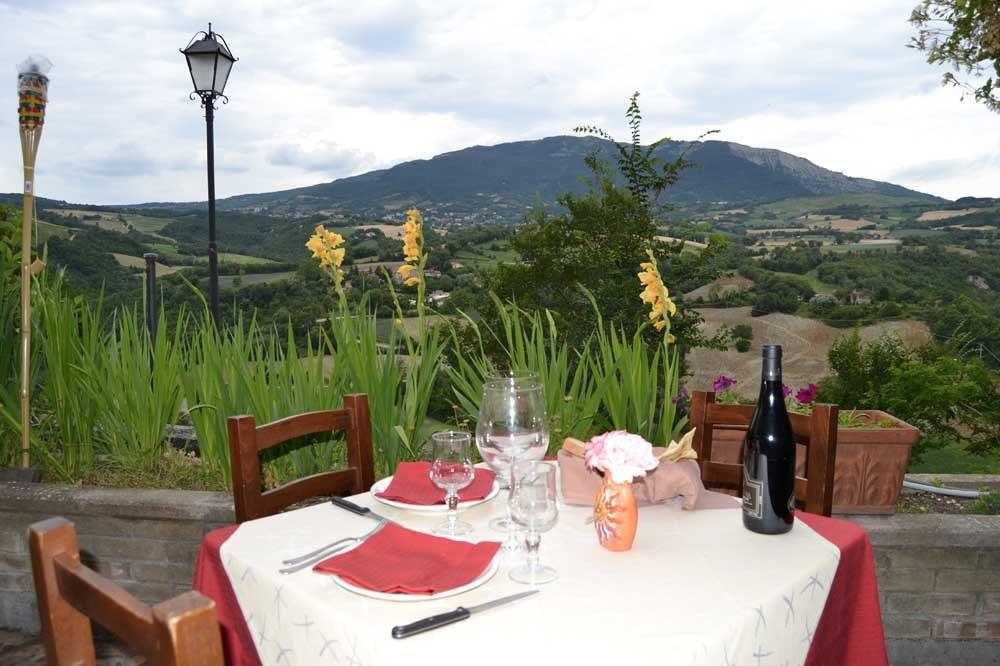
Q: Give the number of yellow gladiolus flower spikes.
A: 3